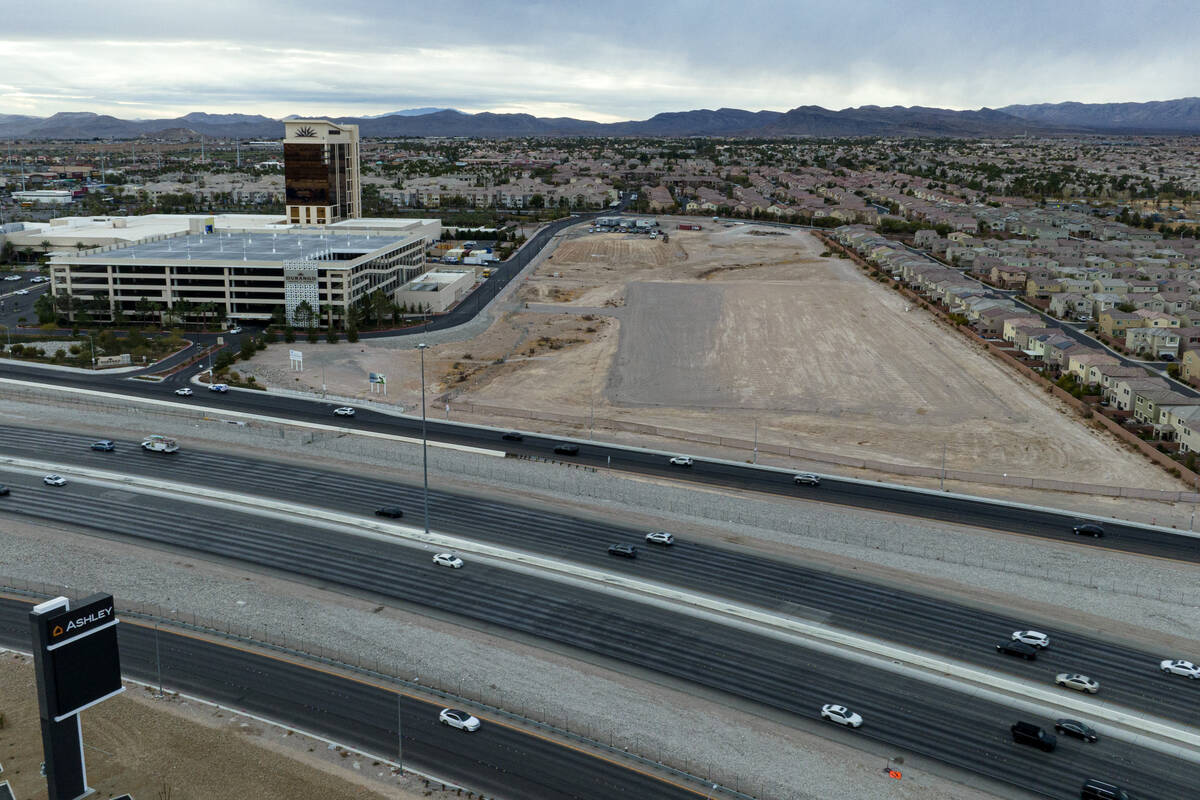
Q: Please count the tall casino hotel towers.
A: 1